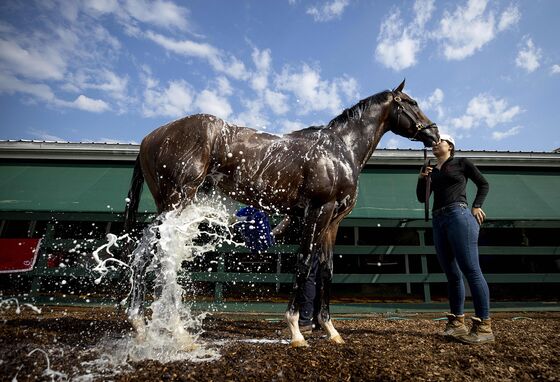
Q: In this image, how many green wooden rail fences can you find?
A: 1